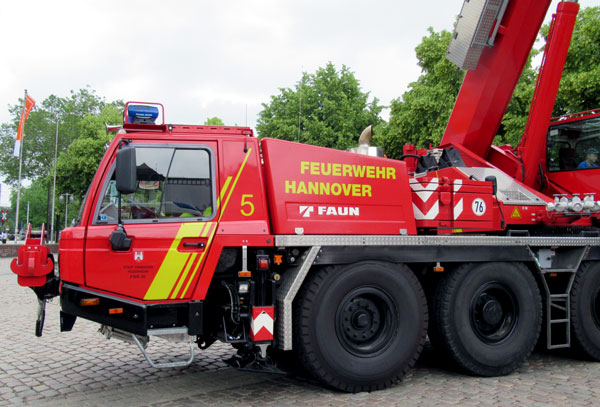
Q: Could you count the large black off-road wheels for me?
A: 3